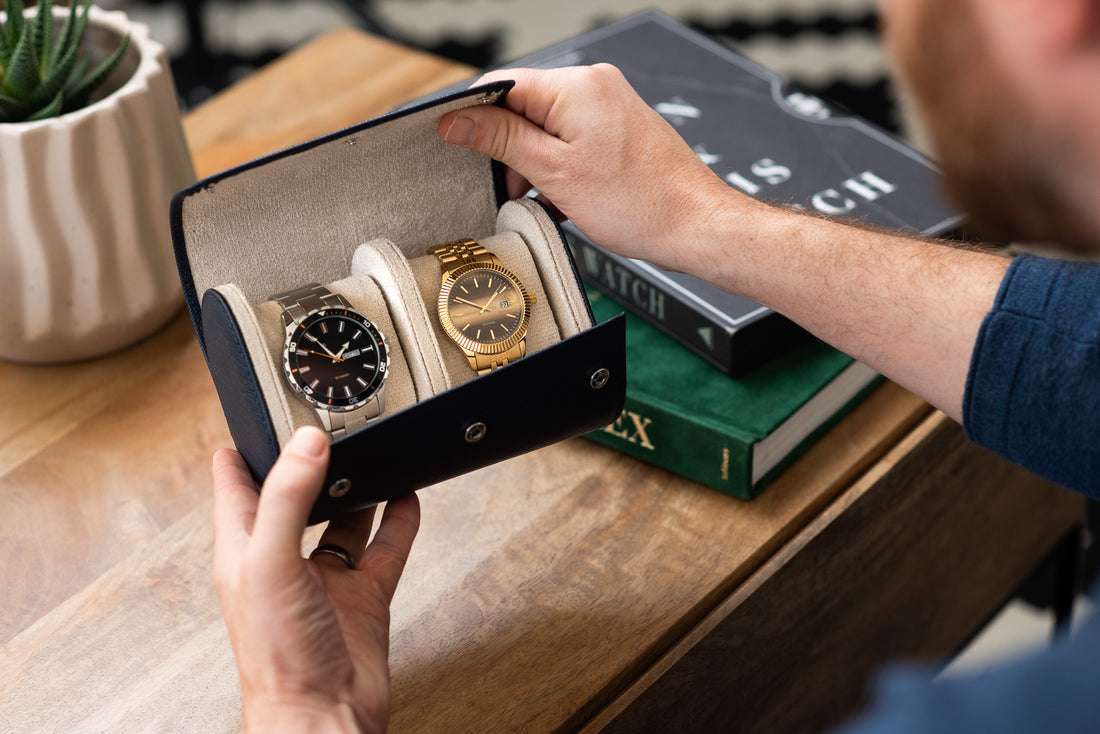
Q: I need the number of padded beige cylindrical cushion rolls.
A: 2